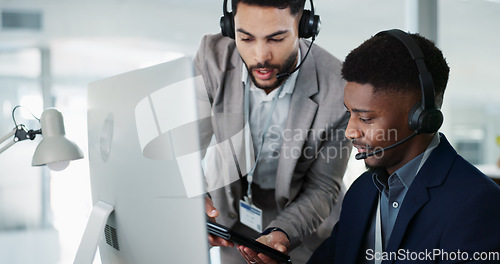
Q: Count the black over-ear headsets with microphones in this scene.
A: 2